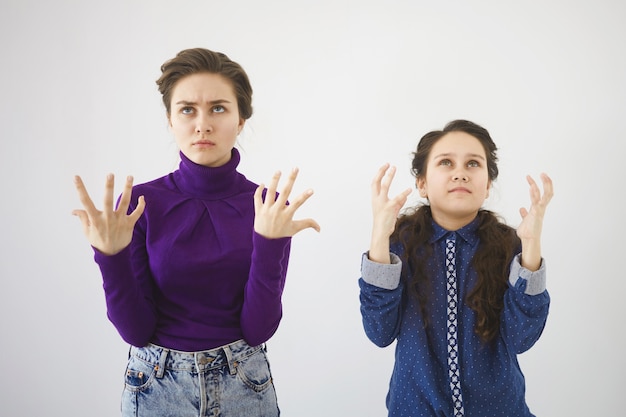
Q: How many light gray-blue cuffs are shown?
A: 2